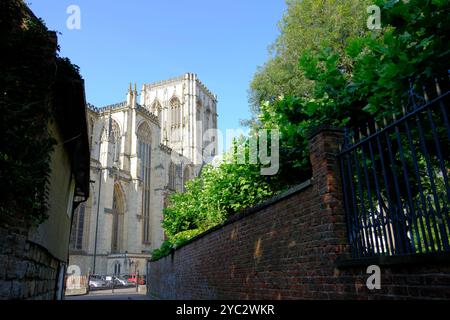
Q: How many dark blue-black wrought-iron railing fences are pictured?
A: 1